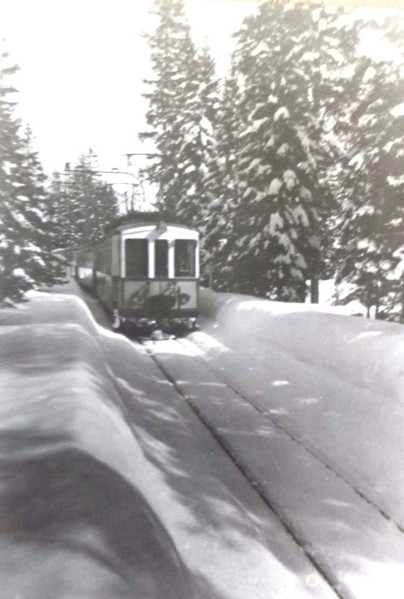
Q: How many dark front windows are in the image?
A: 3